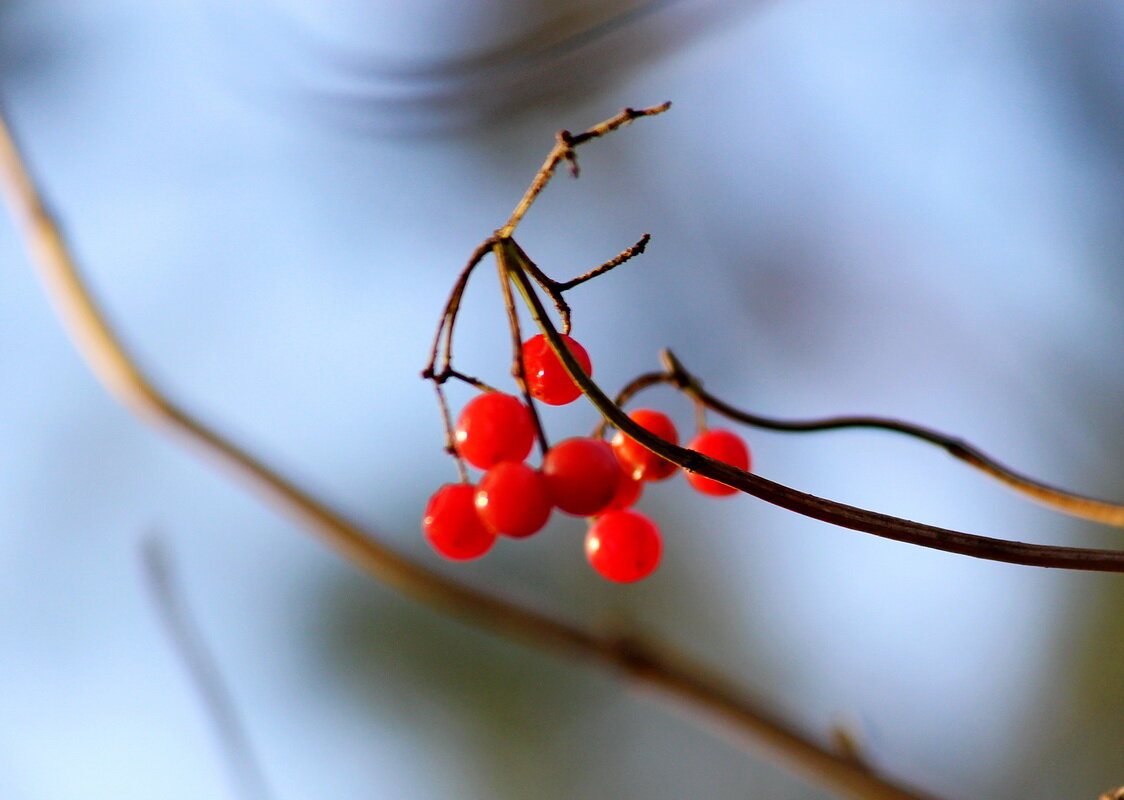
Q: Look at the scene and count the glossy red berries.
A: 9